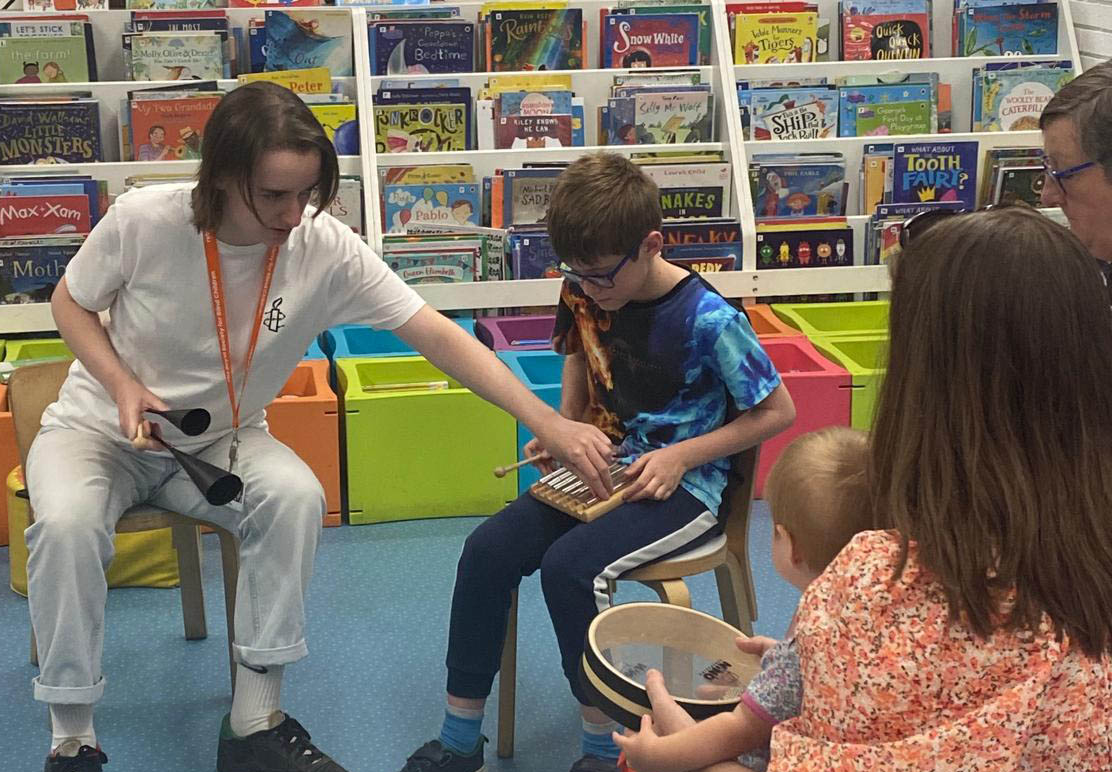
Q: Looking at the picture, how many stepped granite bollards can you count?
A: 0